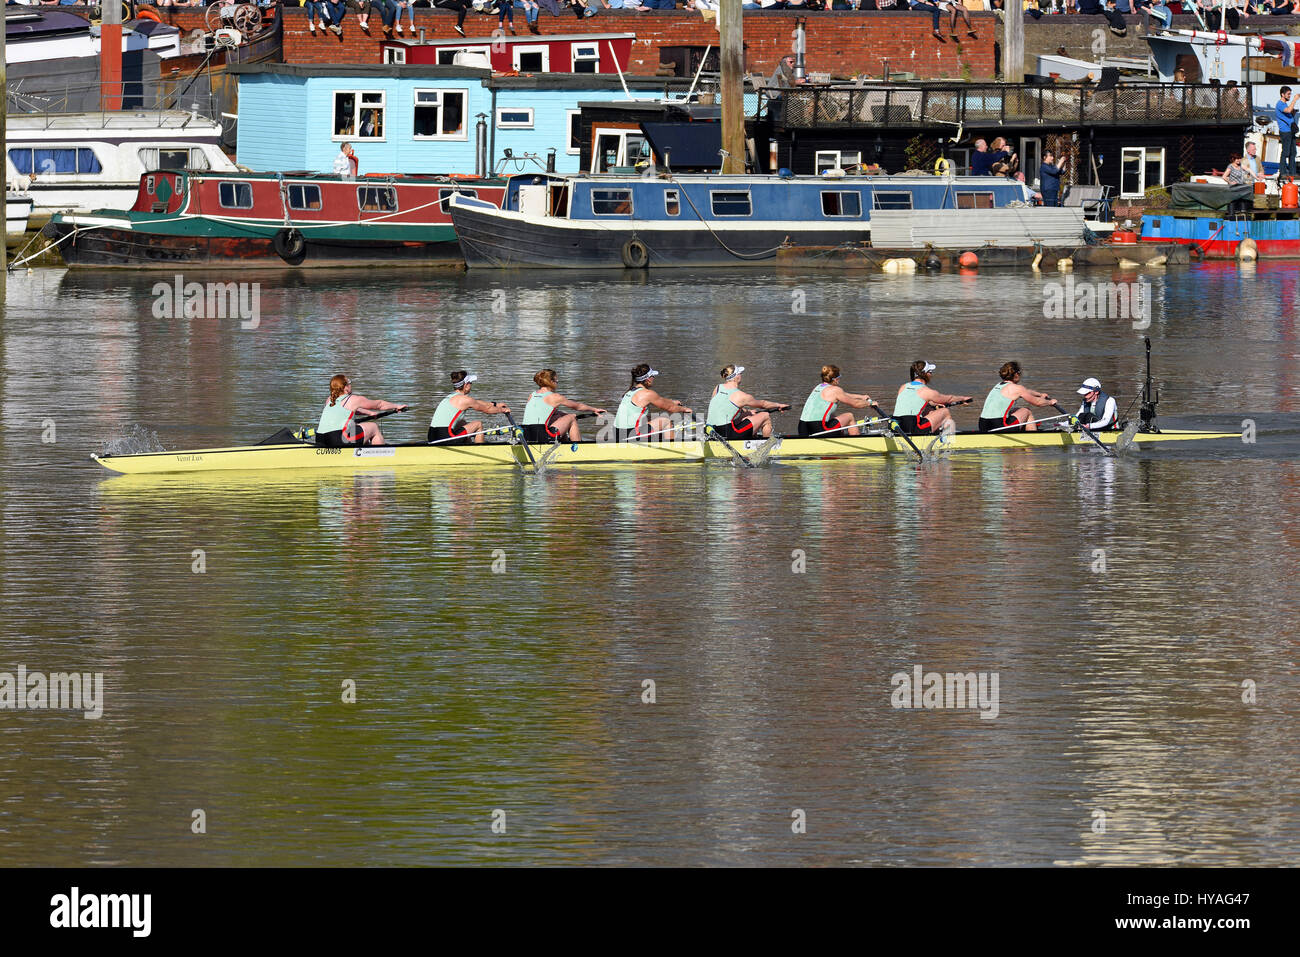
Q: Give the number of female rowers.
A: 8